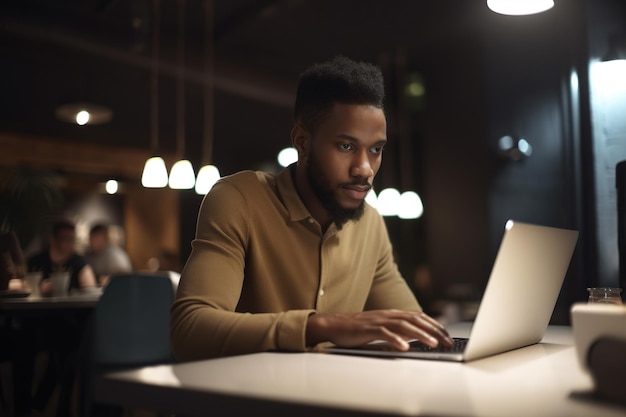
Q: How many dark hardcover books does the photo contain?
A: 0